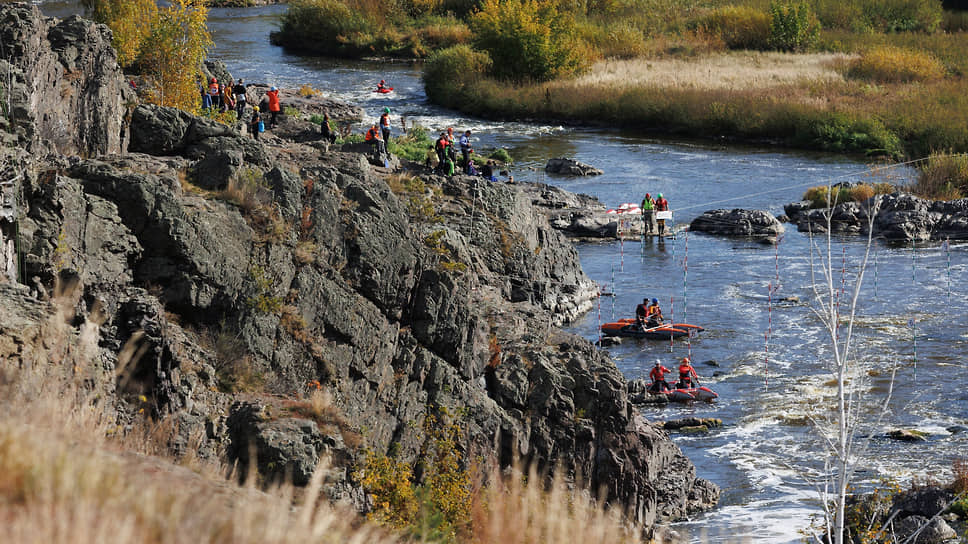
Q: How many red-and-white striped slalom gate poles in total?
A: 10